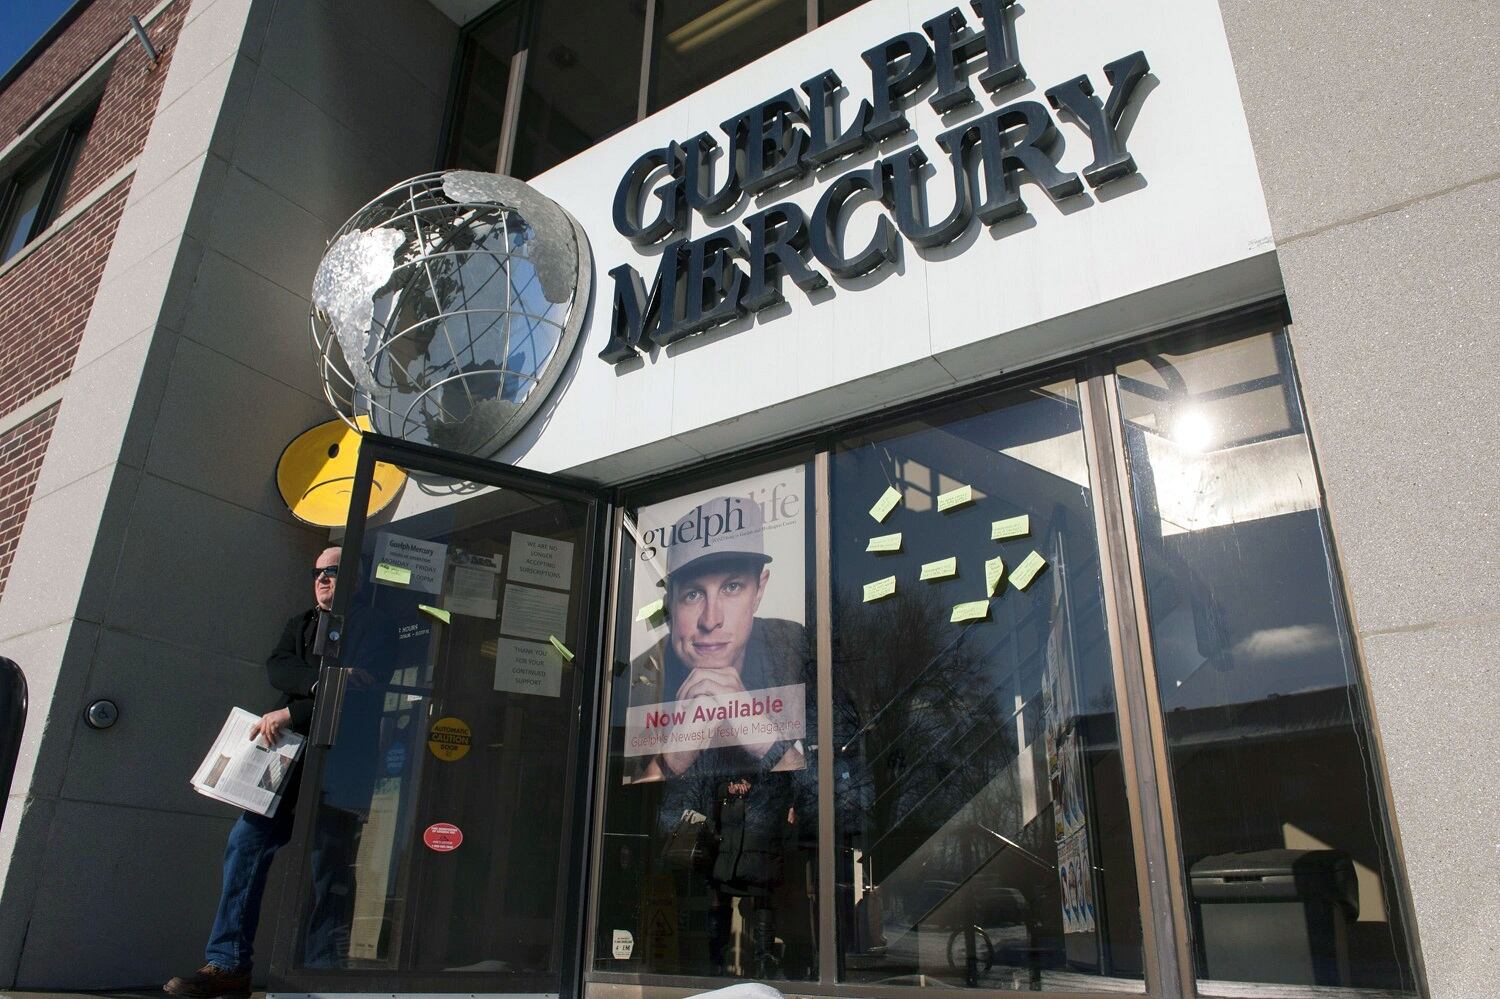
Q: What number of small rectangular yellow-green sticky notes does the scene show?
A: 13